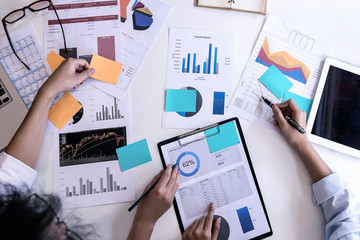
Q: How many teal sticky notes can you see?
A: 5